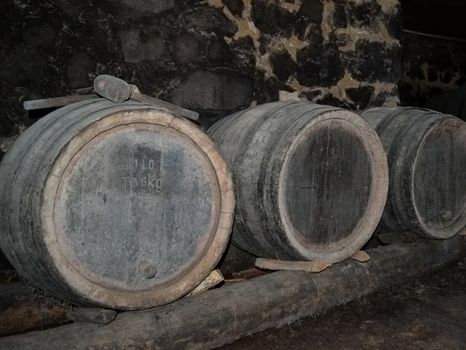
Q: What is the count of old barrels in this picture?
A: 3